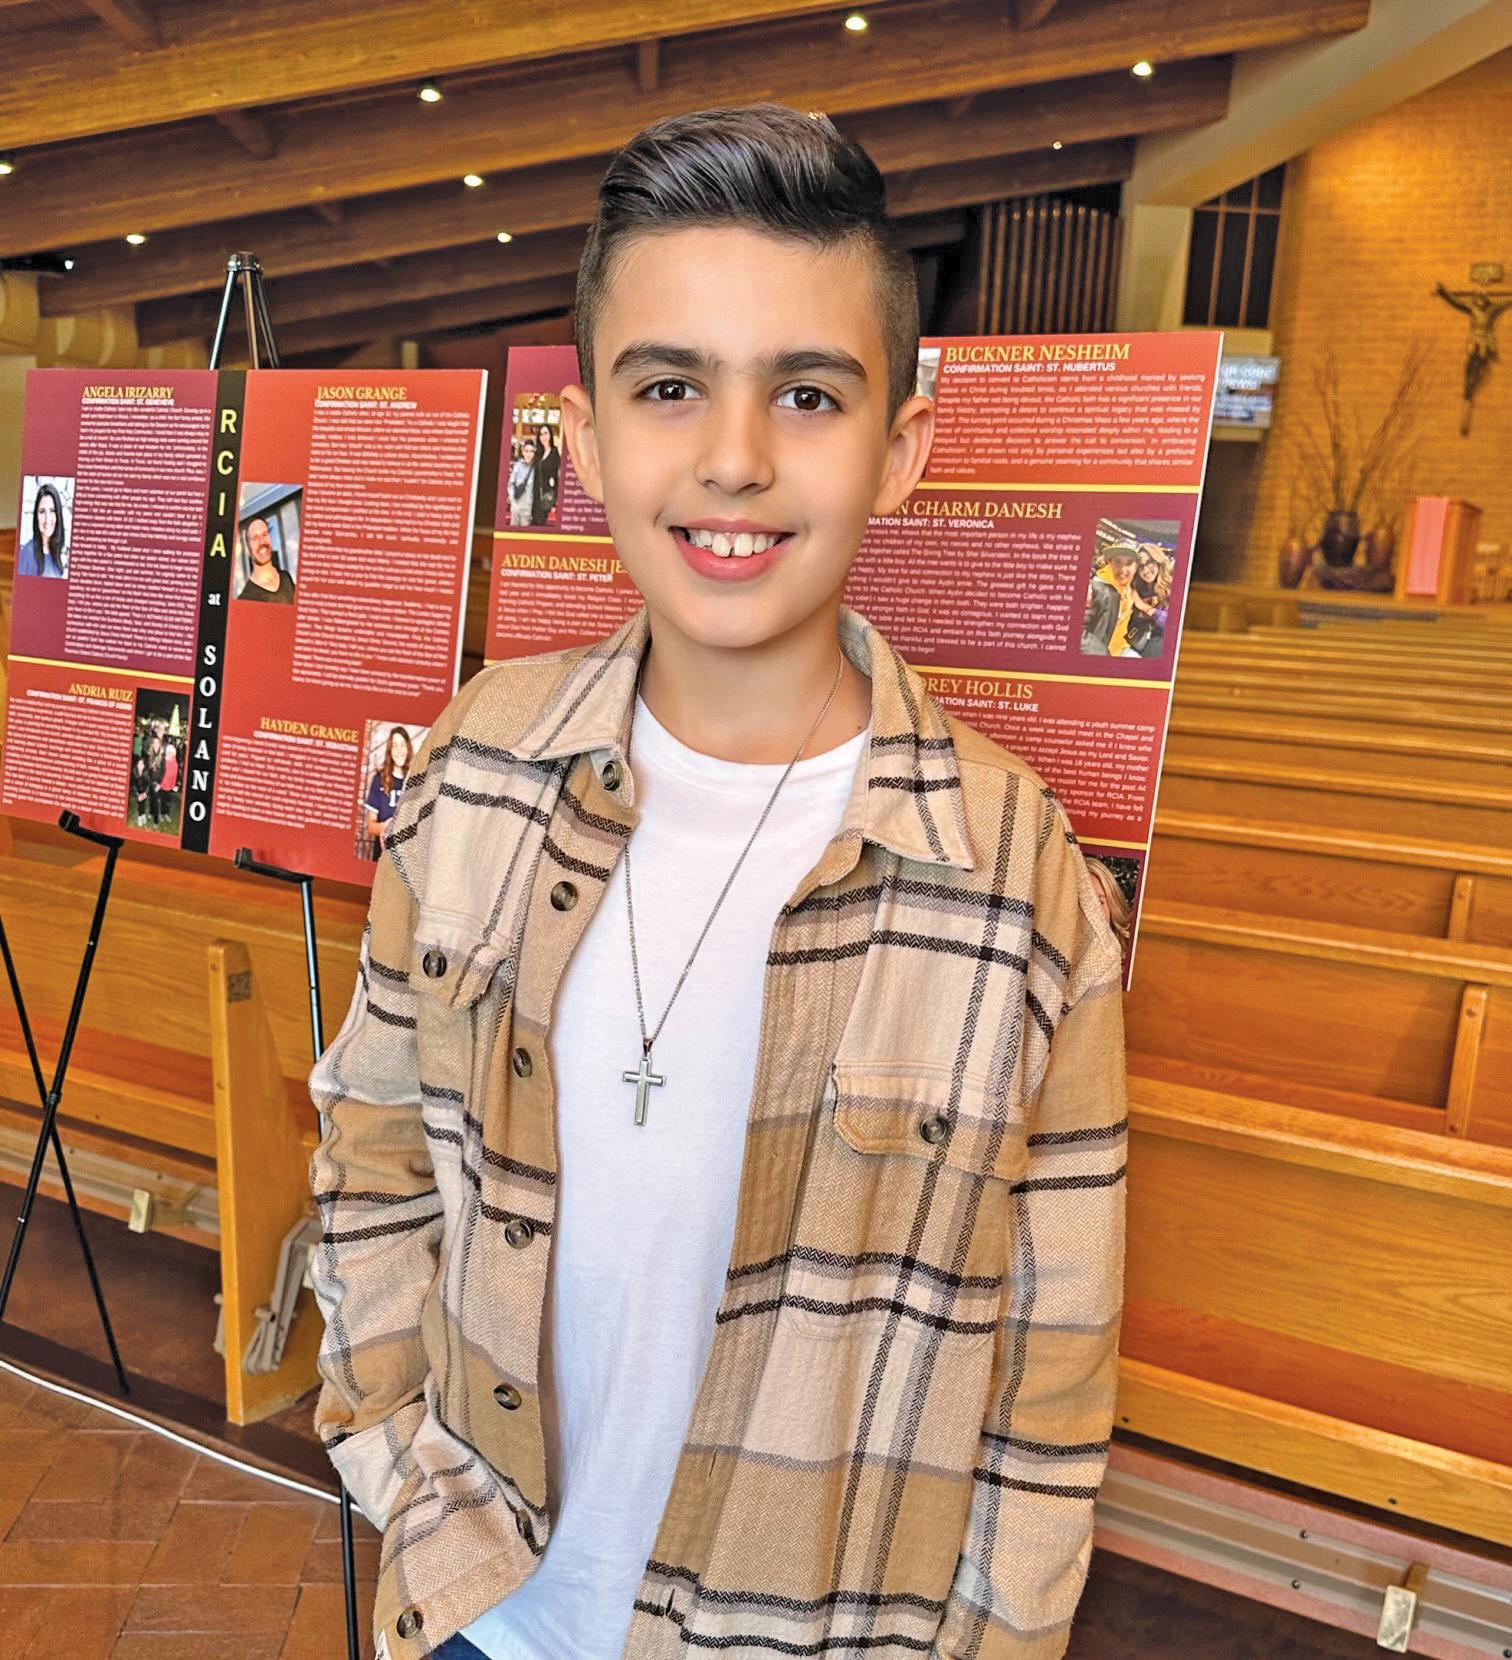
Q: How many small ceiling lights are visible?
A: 9